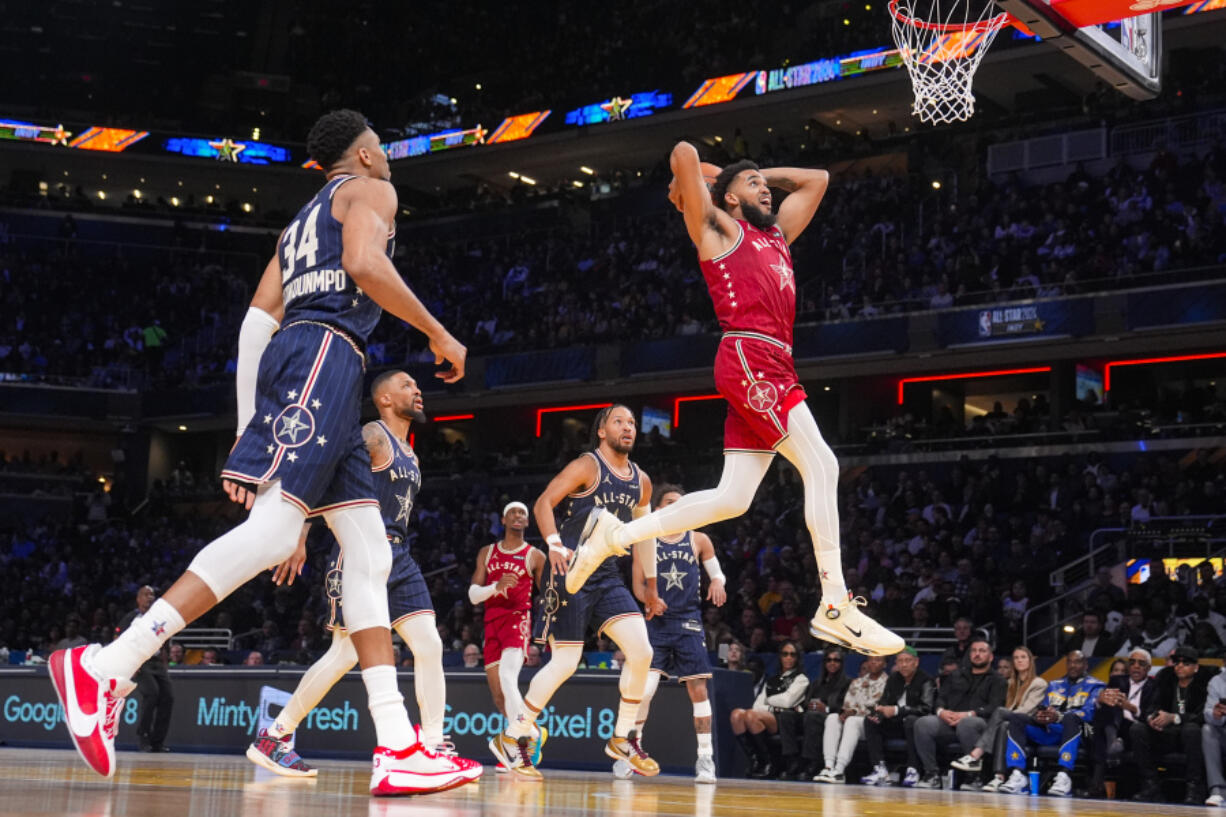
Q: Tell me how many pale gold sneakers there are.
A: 2